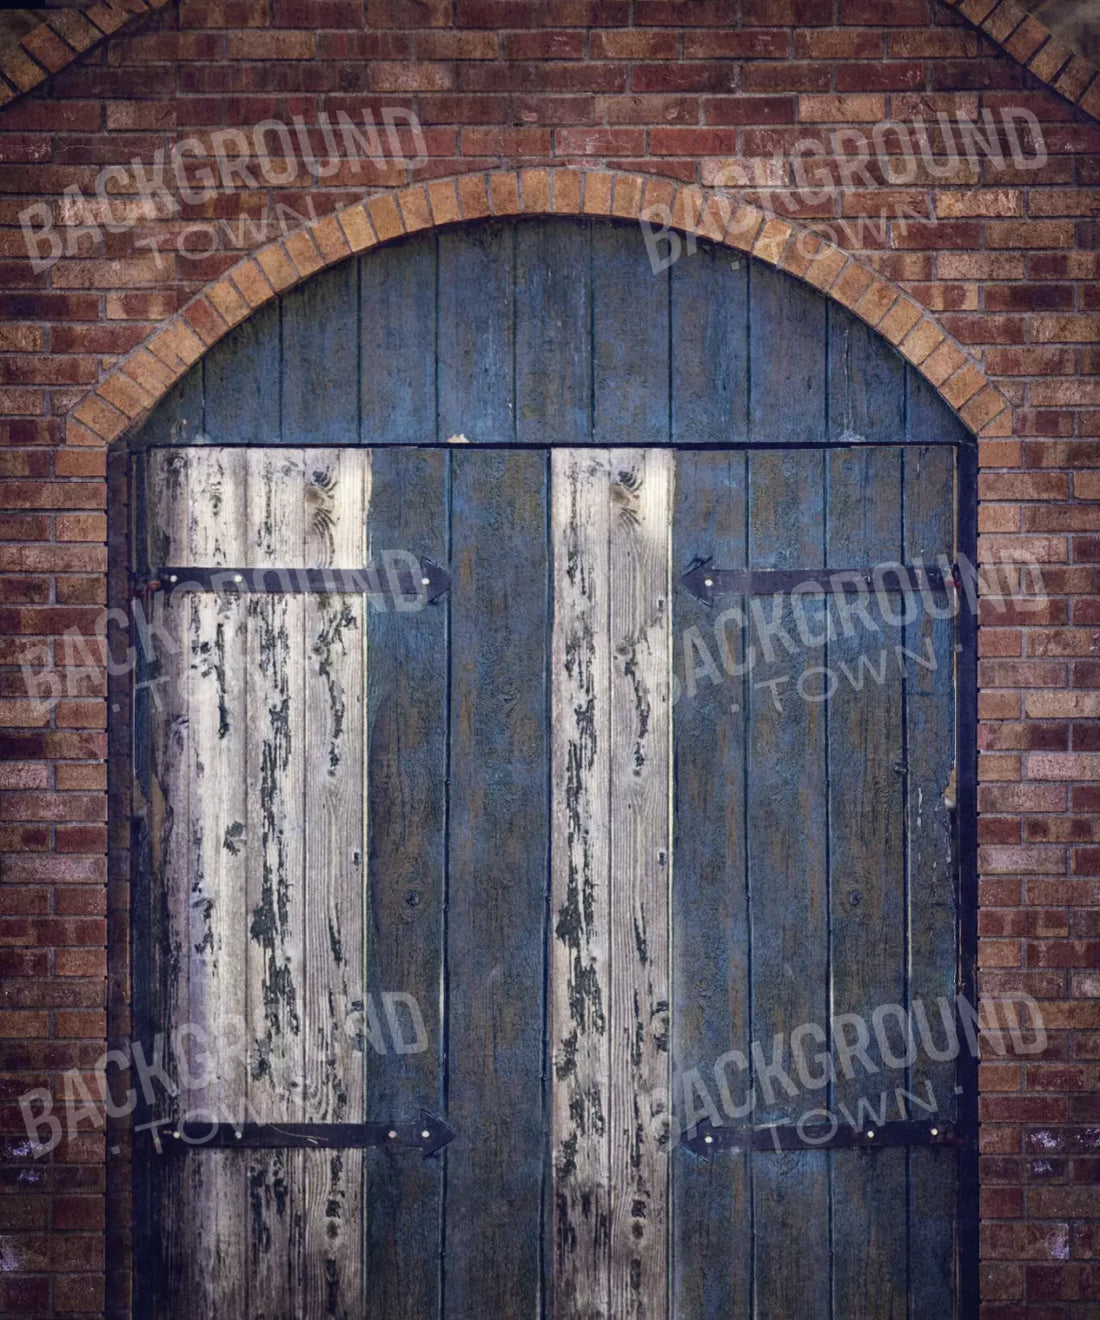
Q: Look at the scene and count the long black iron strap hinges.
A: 4